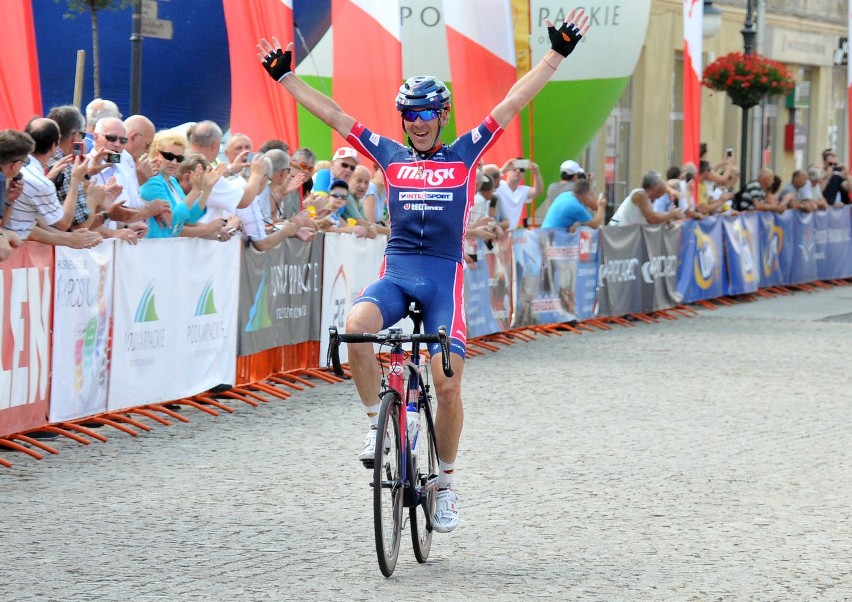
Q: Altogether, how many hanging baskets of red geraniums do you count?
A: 1